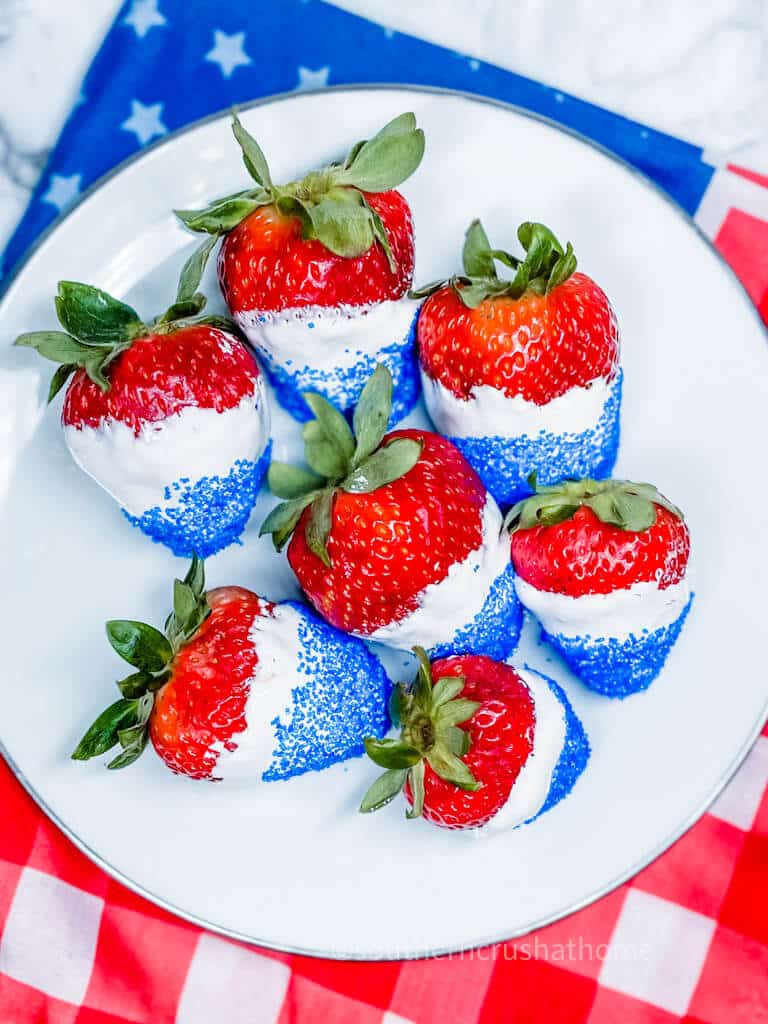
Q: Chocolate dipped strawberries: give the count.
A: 7